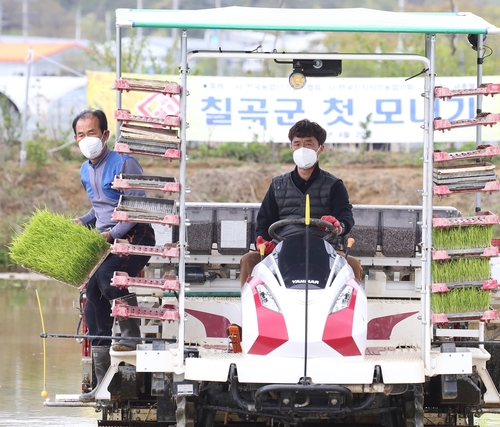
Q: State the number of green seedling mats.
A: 4